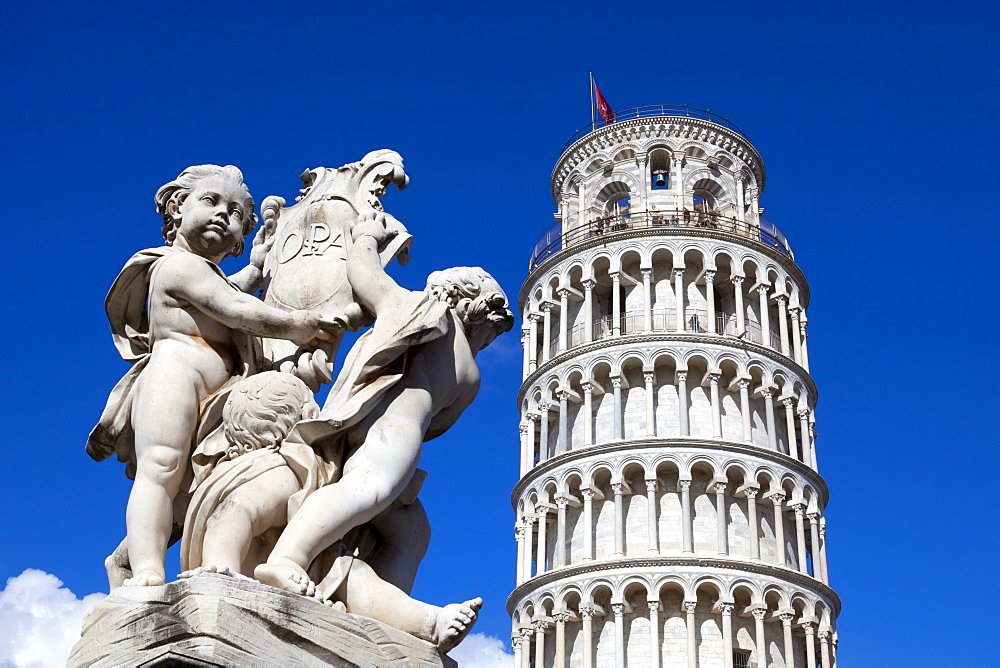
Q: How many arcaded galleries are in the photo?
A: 4